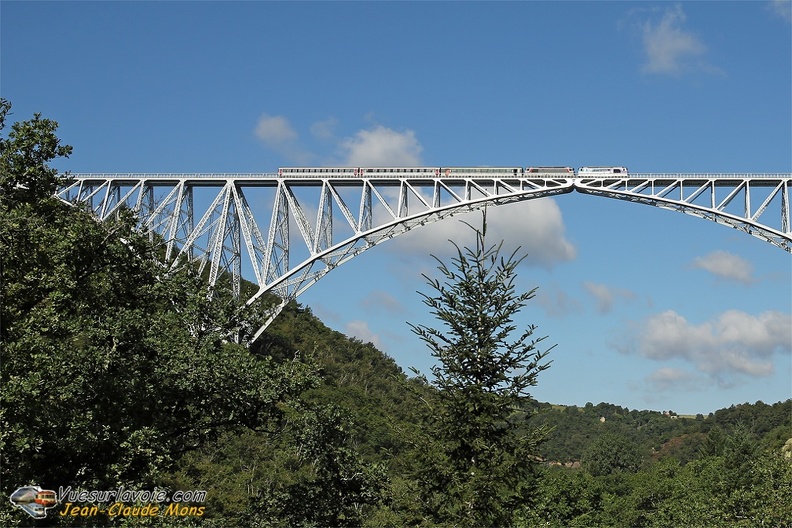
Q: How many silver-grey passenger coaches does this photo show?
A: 3